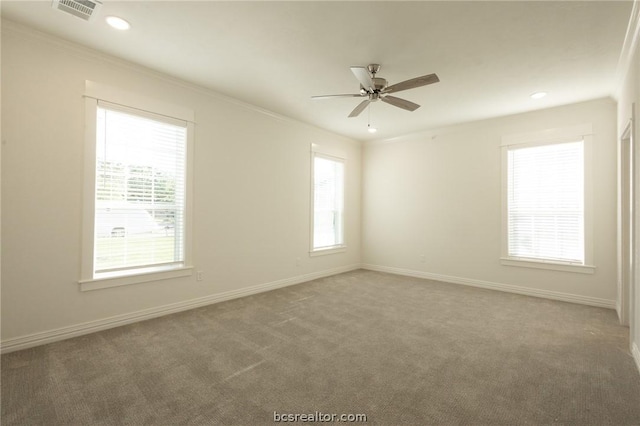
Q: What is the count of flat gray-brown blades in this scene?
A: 5